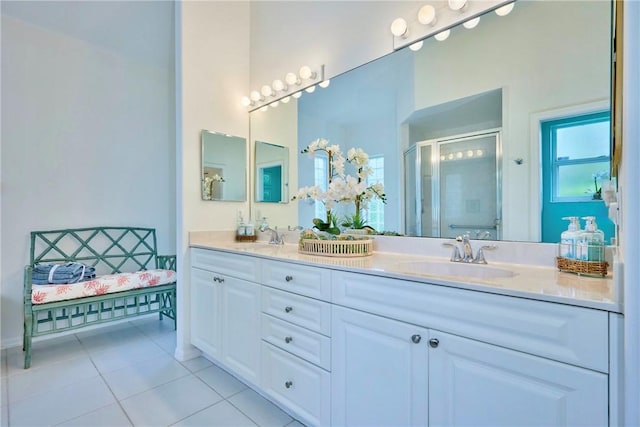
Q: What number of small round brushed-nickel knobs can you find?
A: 8